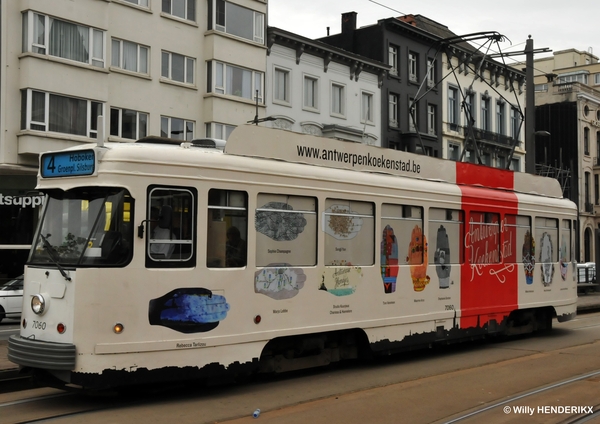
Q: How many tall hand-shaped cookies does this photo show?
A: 6